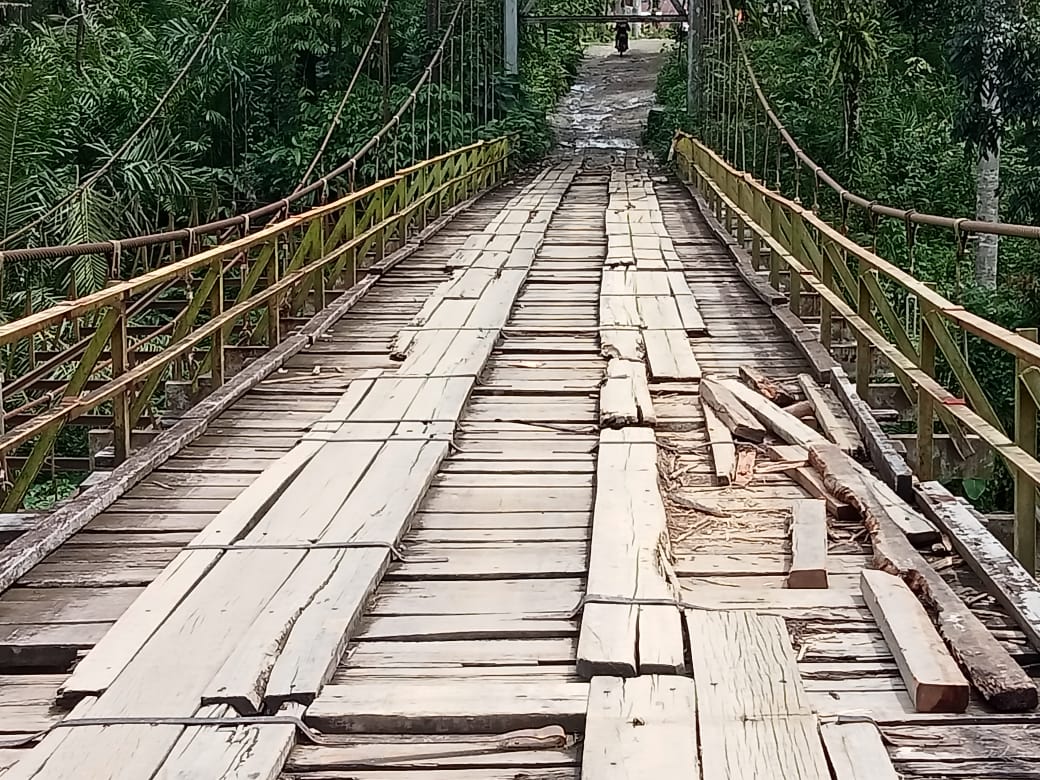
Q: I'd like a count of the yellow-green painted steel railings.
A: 2